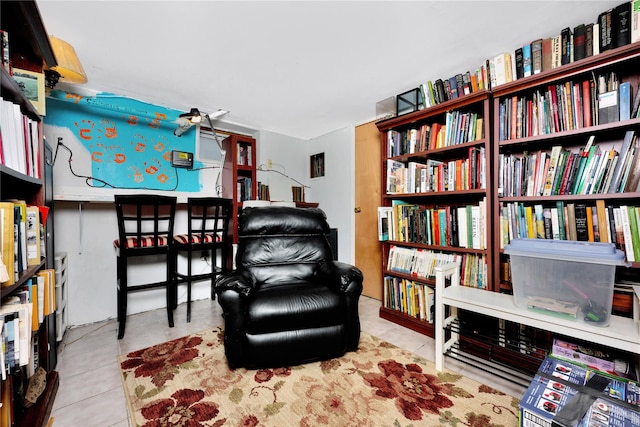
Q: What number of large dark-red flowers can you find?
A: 3